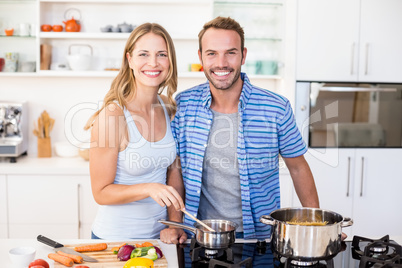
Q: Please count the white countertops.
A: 2